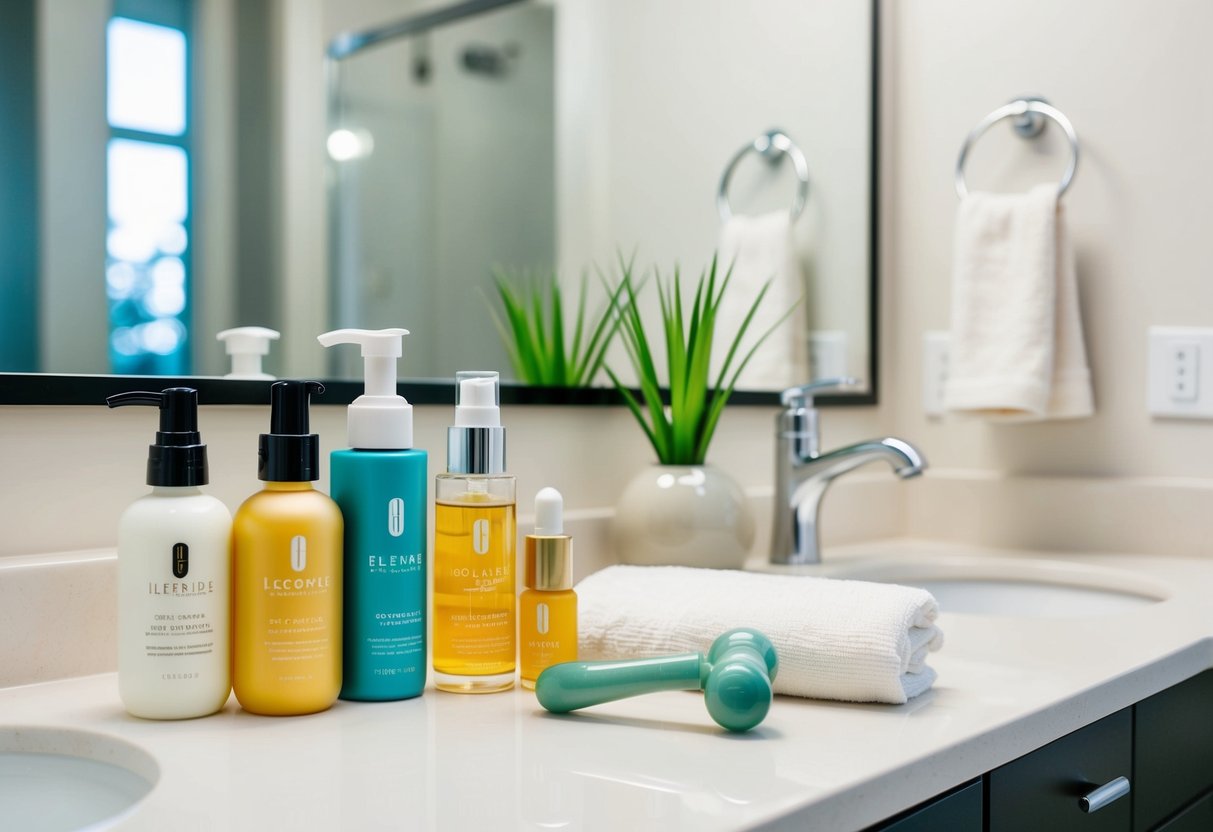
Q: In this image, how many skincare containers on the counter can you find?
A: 5